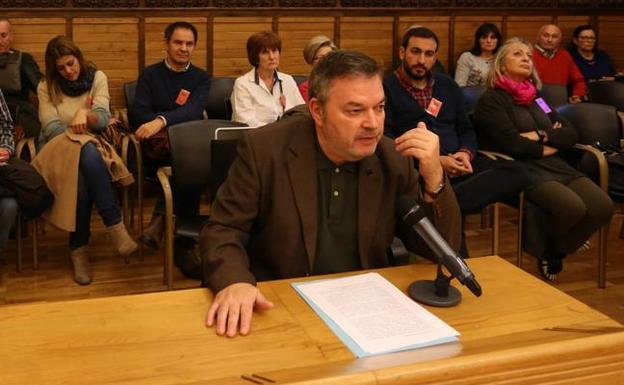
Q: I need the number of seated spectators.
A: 11